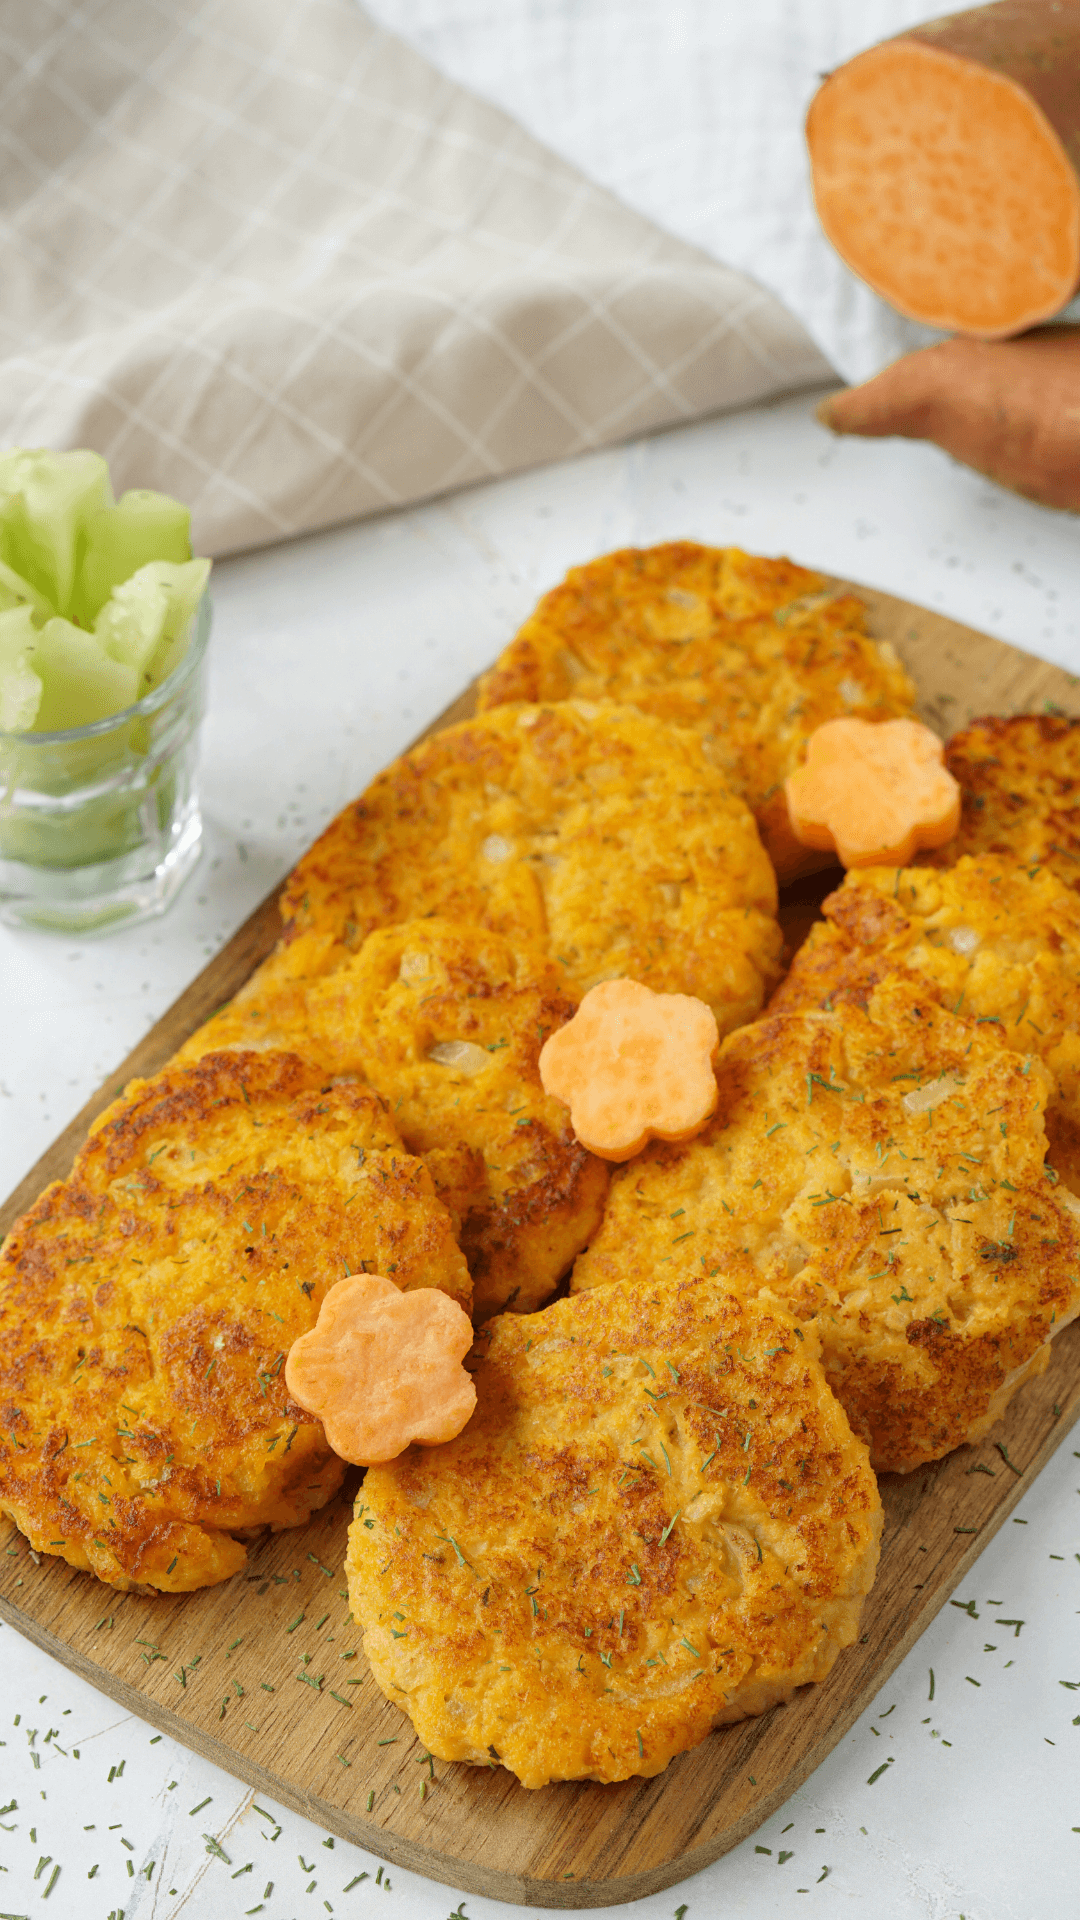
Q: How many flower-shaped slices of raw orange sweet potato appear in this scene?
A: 3